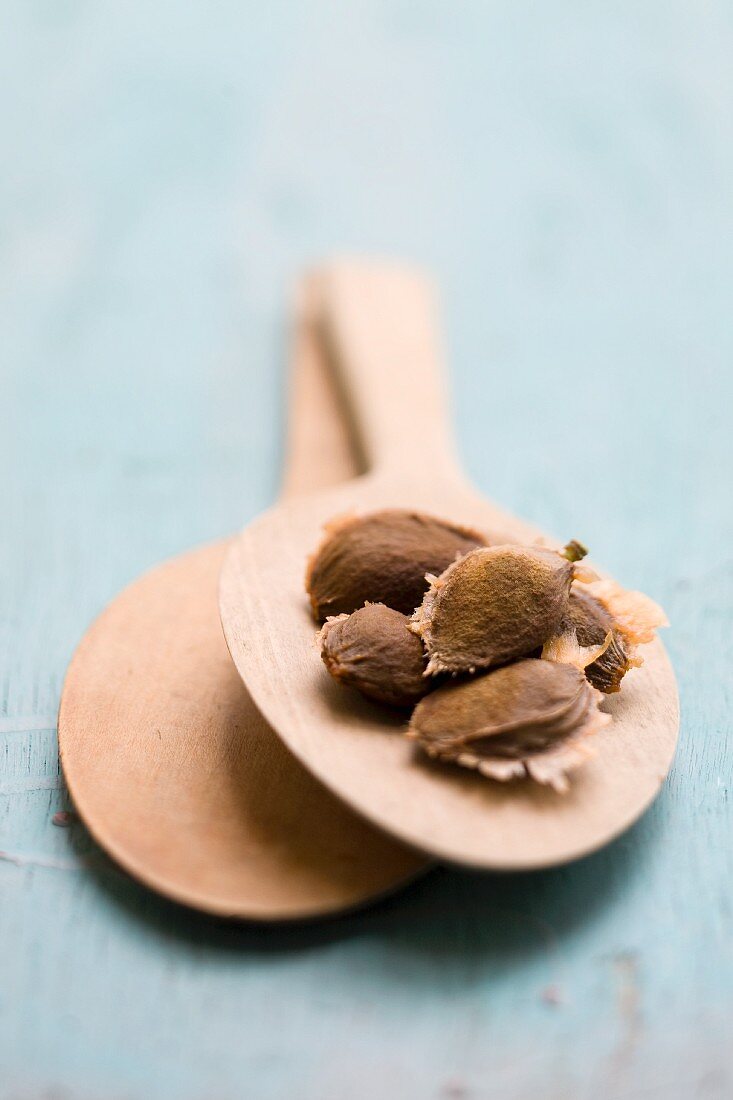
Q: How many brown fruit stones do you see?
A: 5